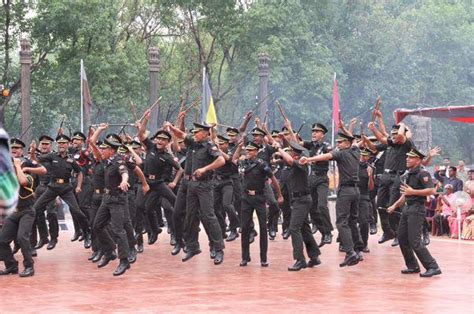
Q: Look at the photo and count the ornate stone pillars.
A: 3